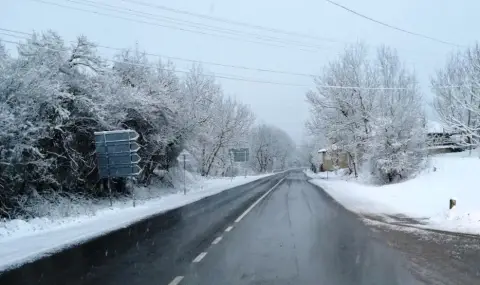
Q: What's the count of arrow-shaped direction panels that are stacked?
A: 4